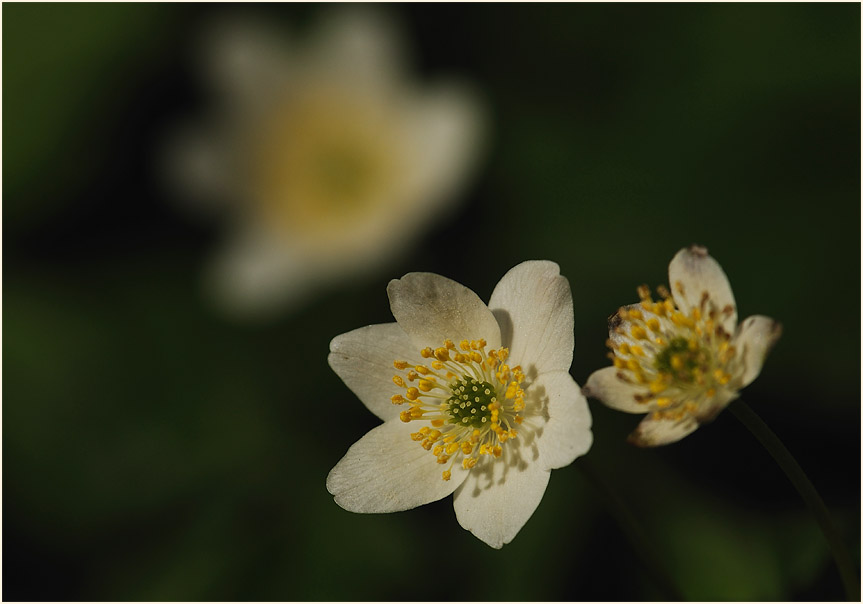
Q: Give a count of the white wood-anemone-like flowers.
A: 3